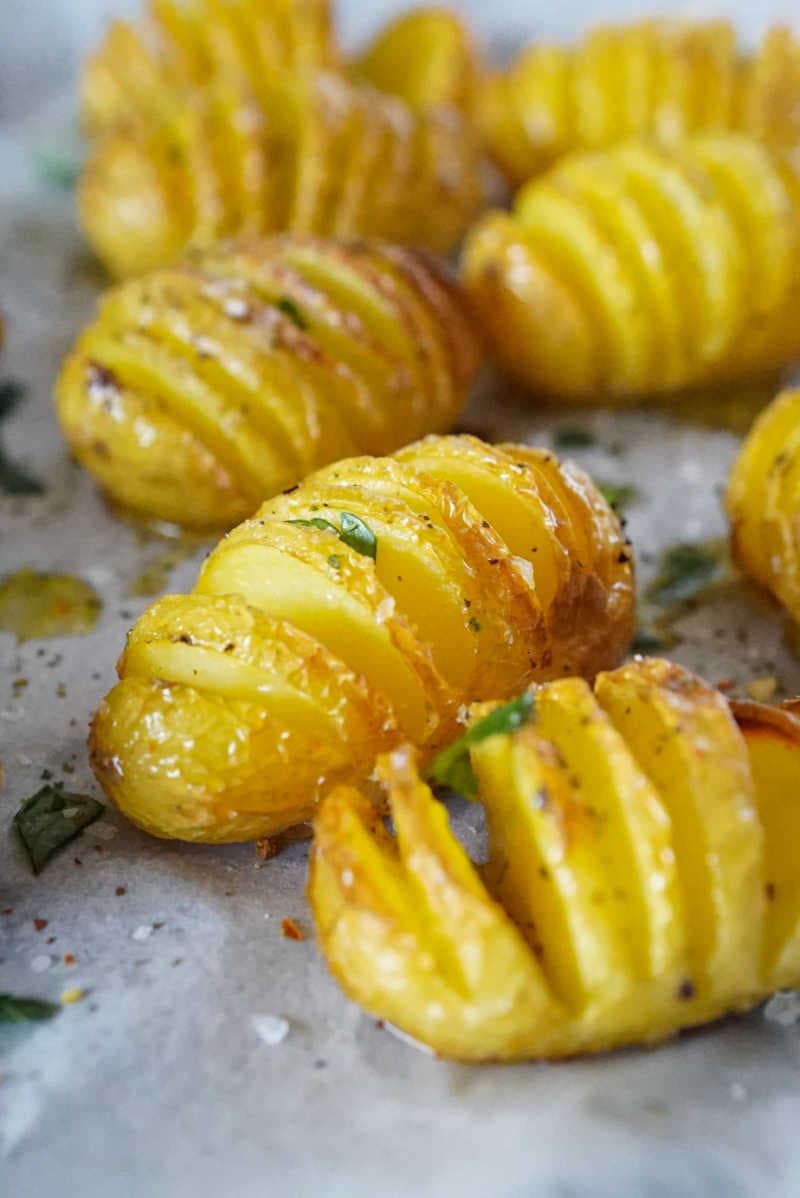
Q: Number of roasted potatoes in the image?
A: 8